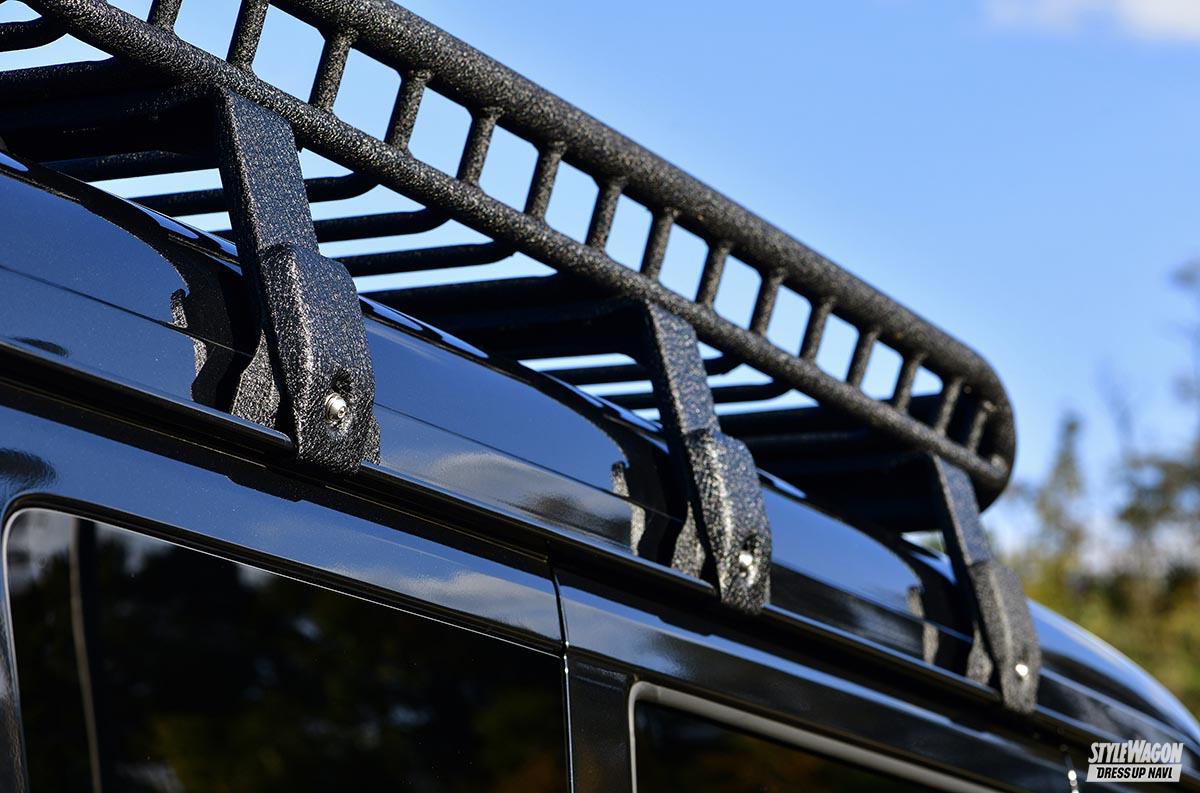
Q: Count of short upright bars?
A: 15